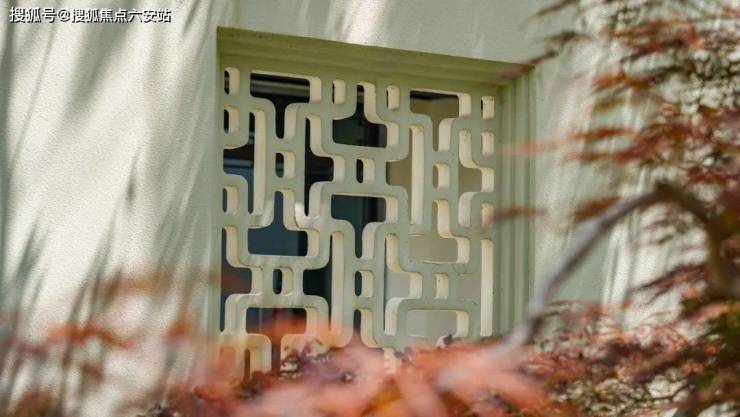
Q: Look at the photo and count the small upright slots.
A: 14